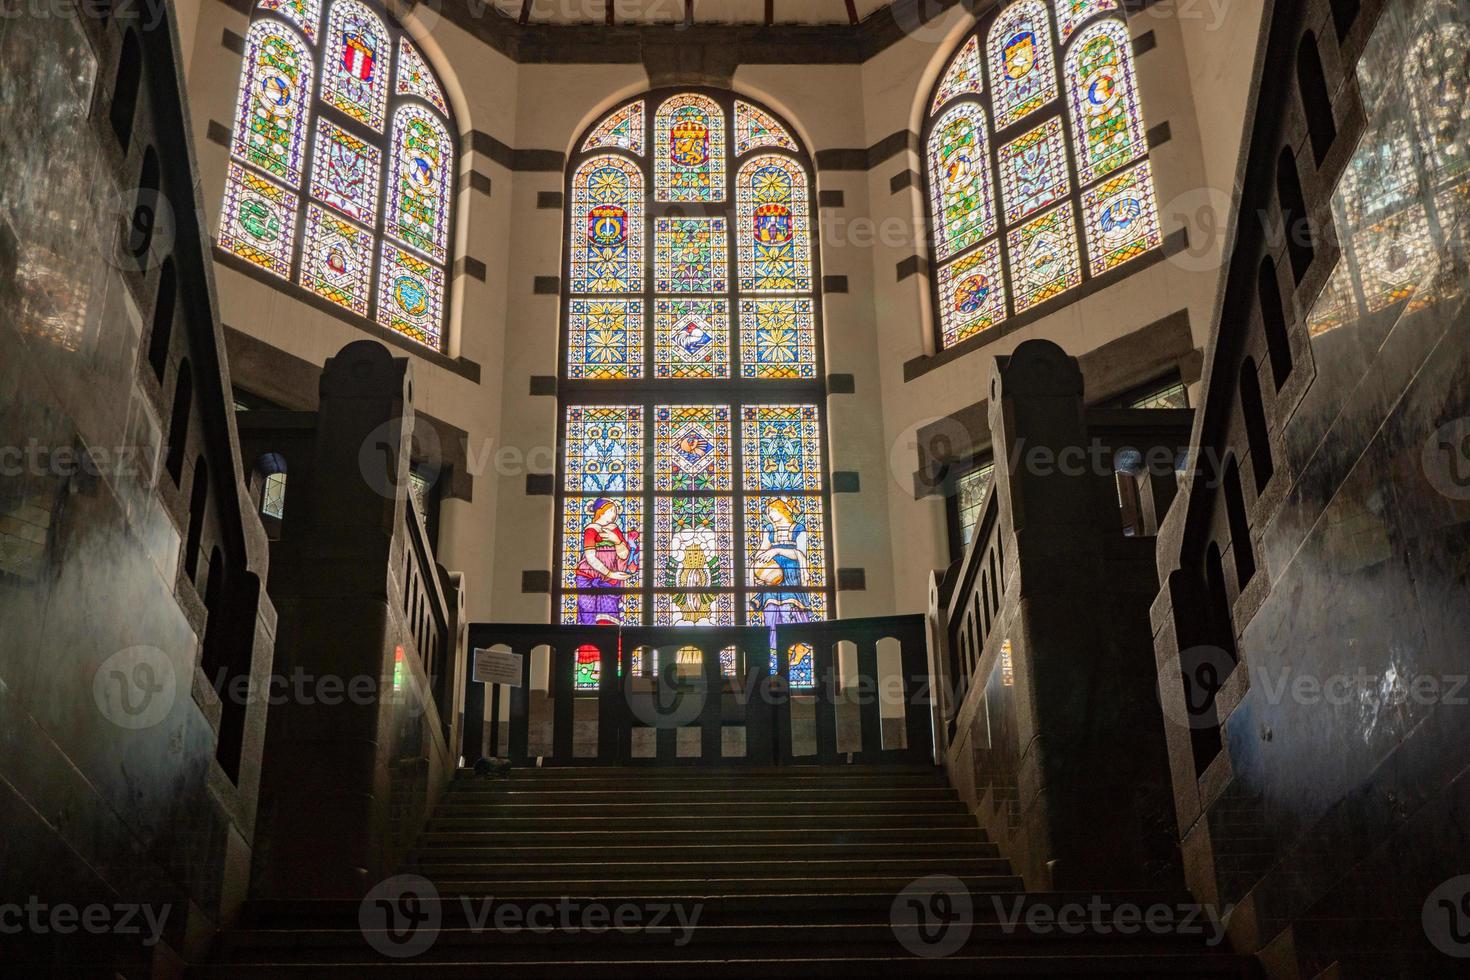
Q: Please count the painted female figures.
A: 2